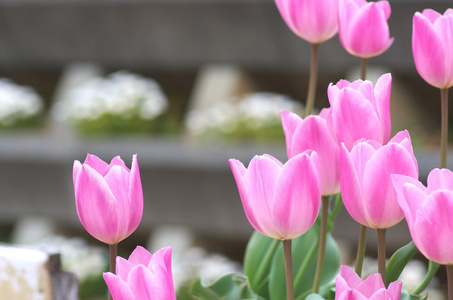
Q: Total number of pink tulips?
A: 11